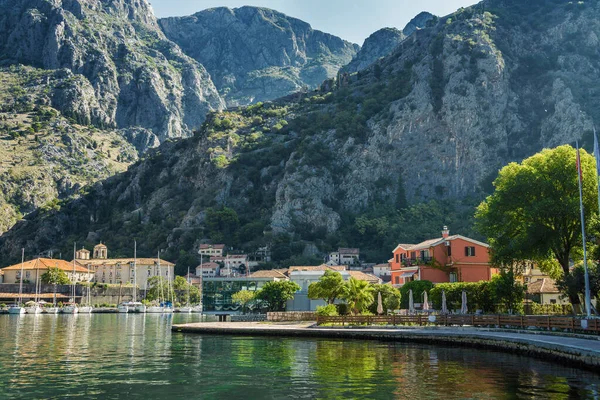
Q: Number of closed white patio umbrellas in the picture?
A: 5